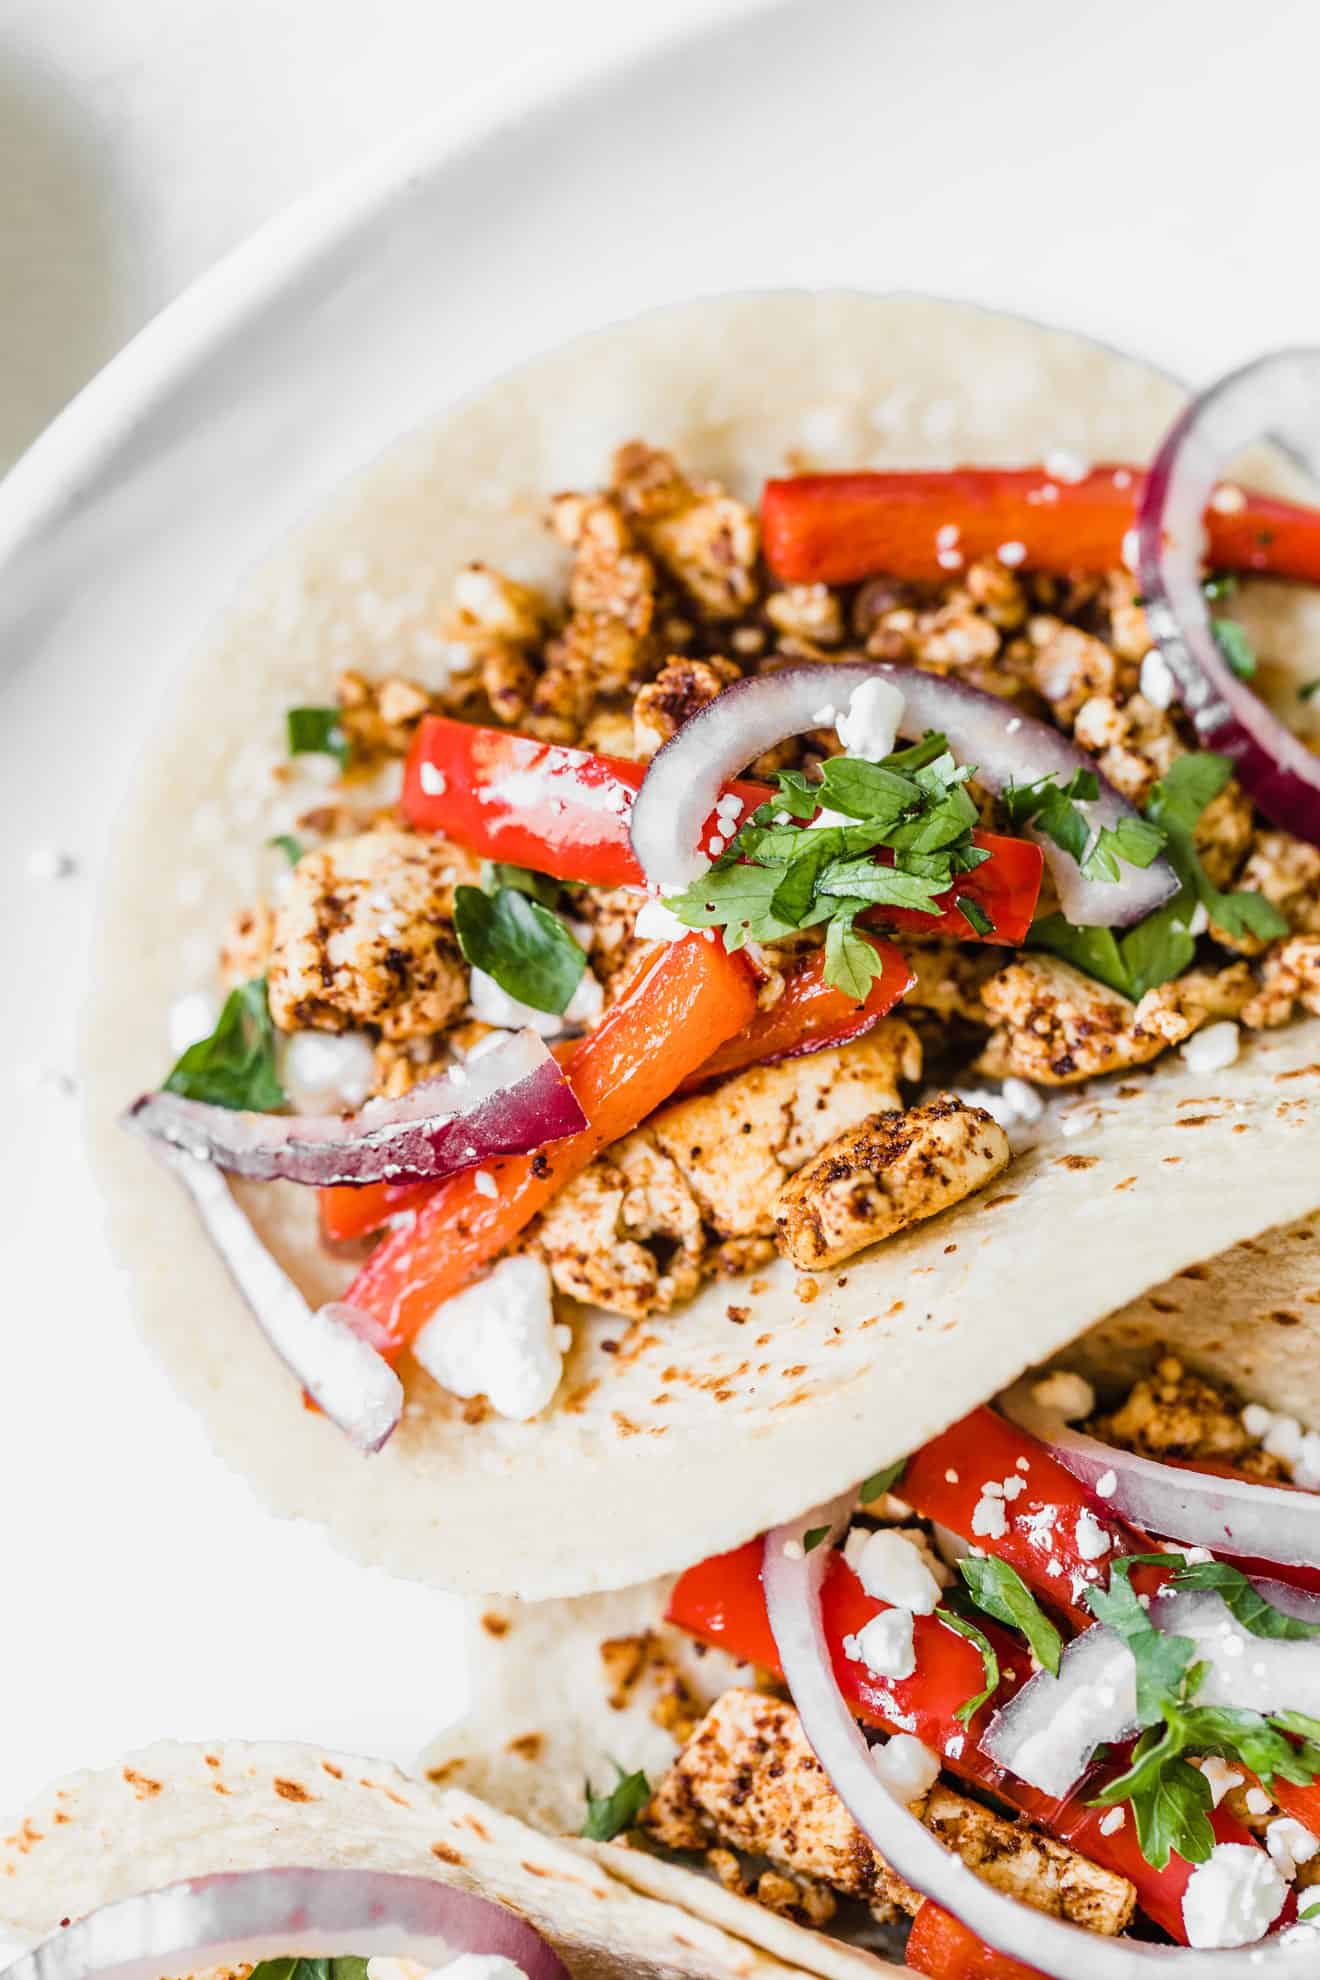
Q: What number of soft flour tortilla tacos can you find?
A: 3